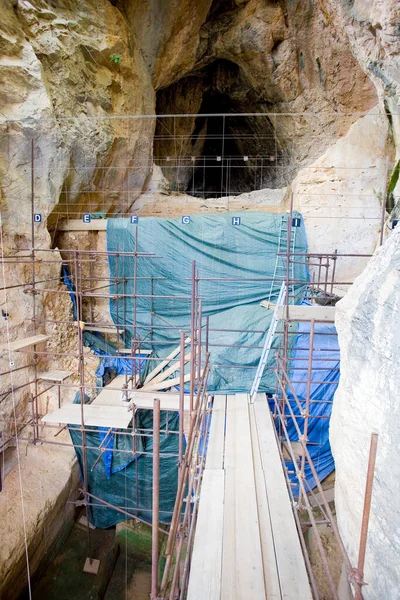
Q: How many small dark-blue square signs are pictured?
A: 6